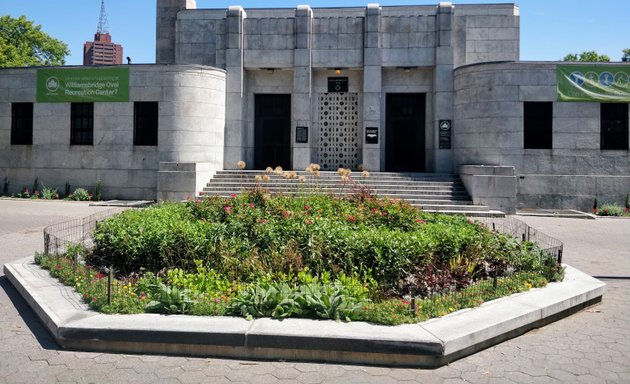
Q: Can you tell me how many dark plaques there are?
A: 4